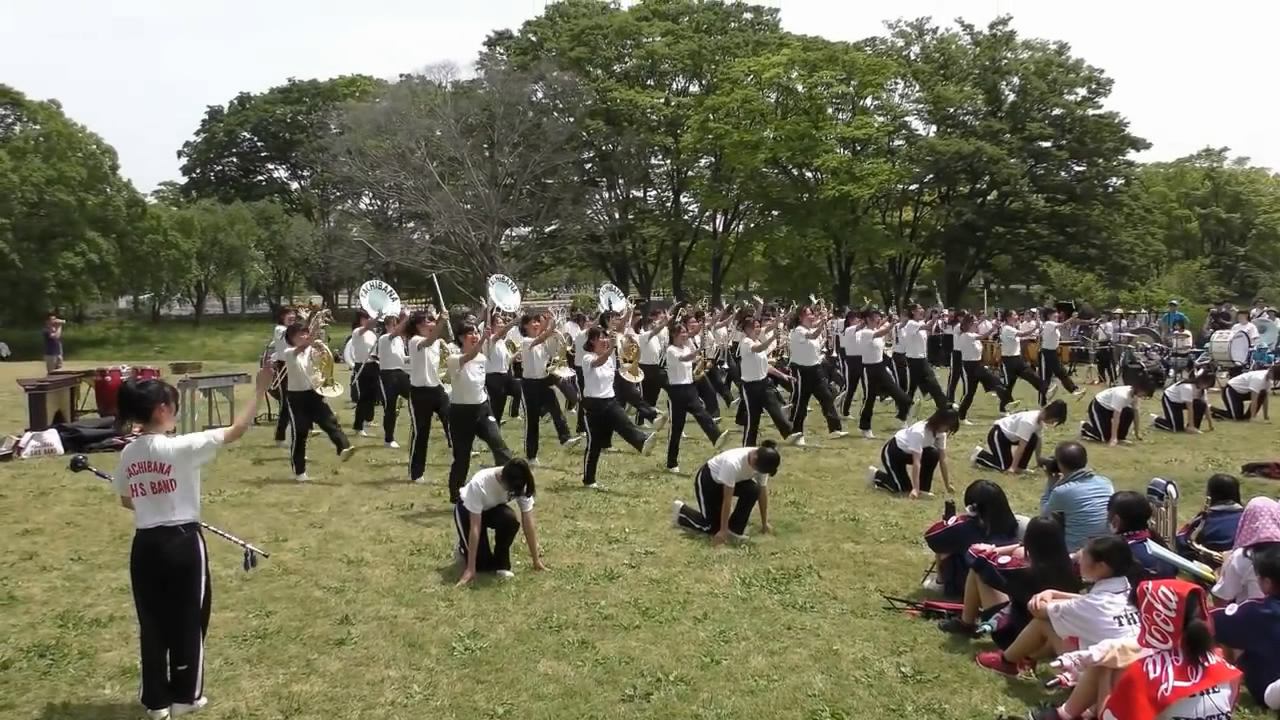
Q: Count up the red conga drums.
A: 2